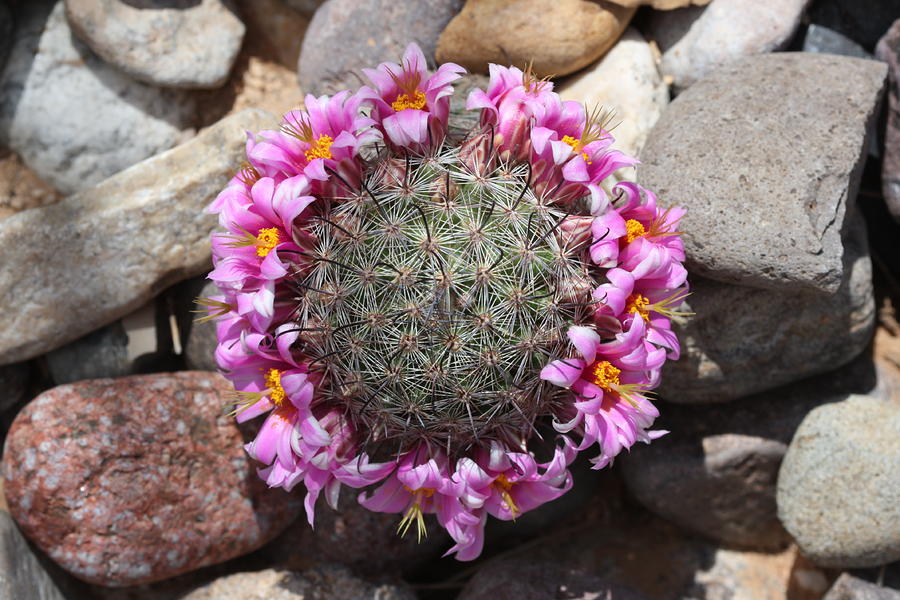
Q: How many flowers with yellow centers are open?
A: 10